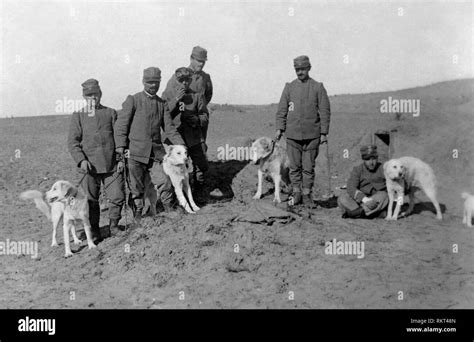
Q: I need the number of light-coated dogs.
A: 5